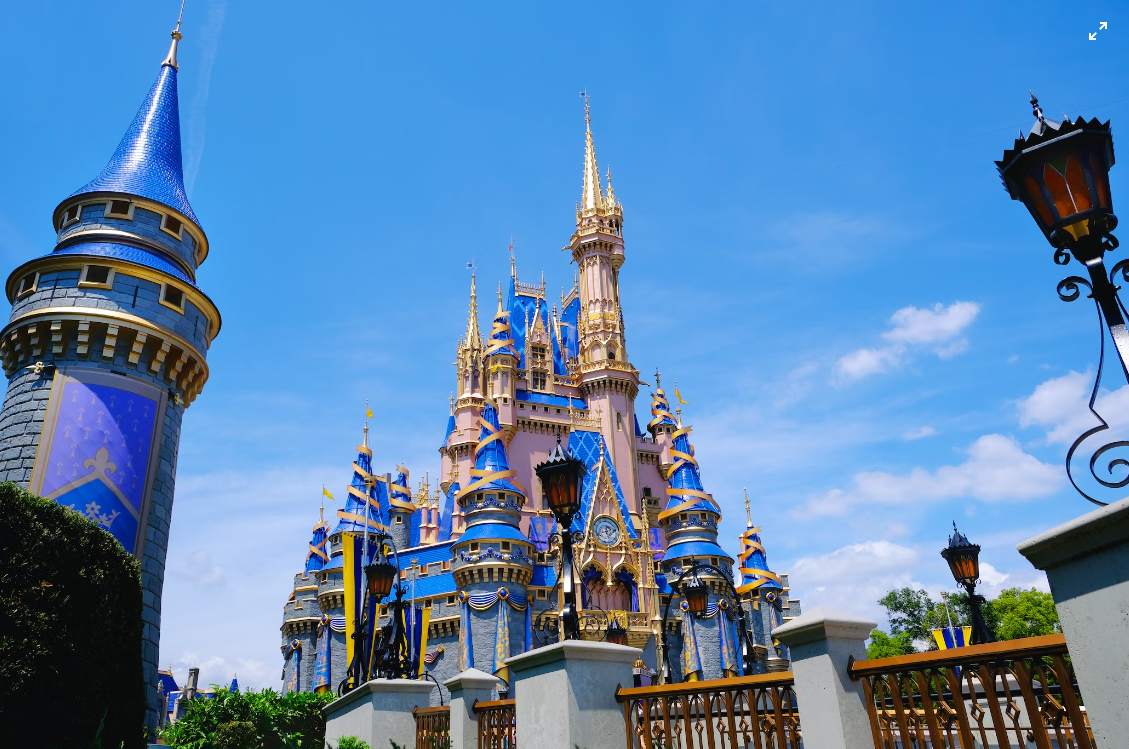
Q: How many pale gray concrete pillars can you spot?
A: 5